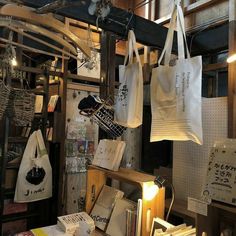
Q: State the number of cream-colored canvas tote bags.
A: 3